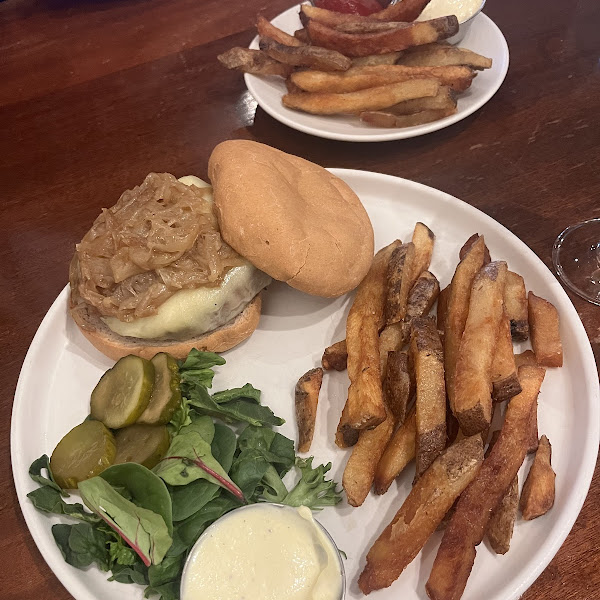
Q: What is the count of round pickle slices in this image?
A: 4